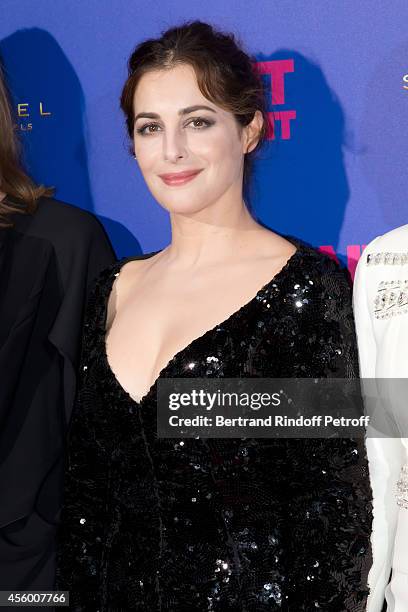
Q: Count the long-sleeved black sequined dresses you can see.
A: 1